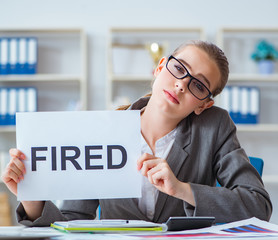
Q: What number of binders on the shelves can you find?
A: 12